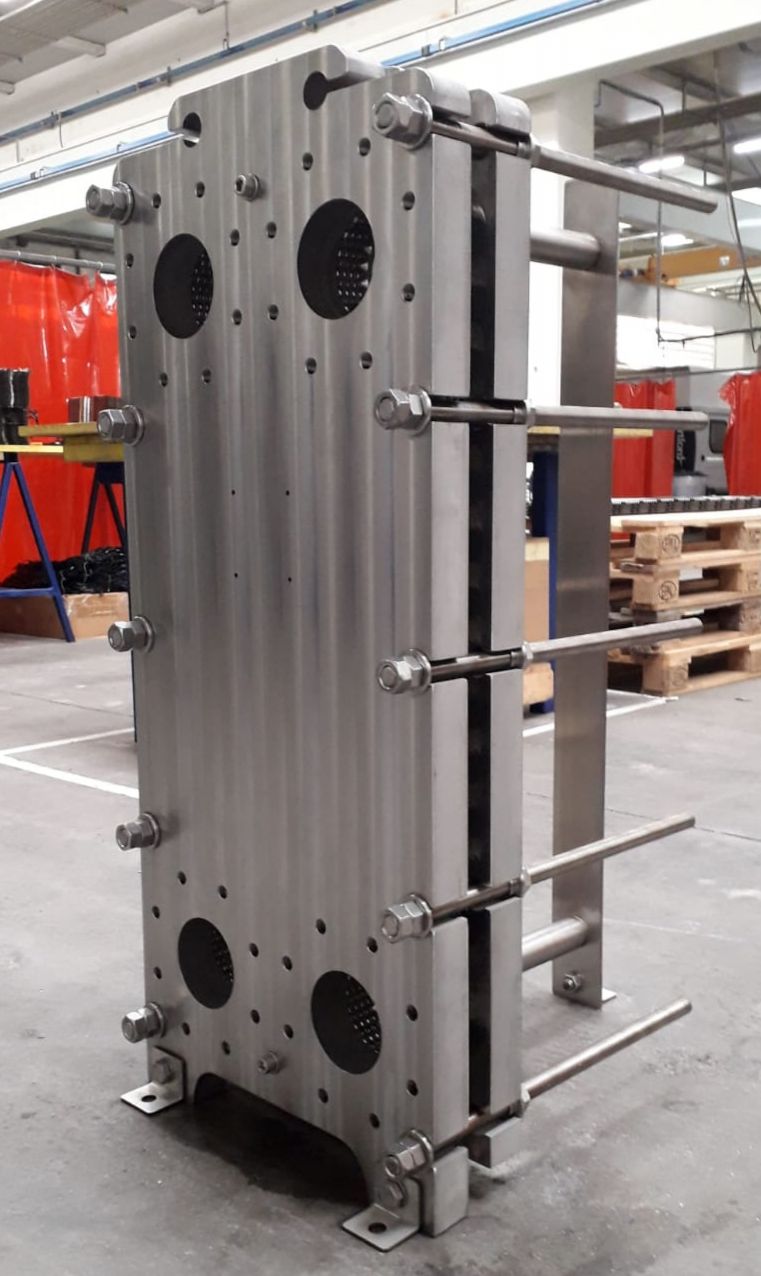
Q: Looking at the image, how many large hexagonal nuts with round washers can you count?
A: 10